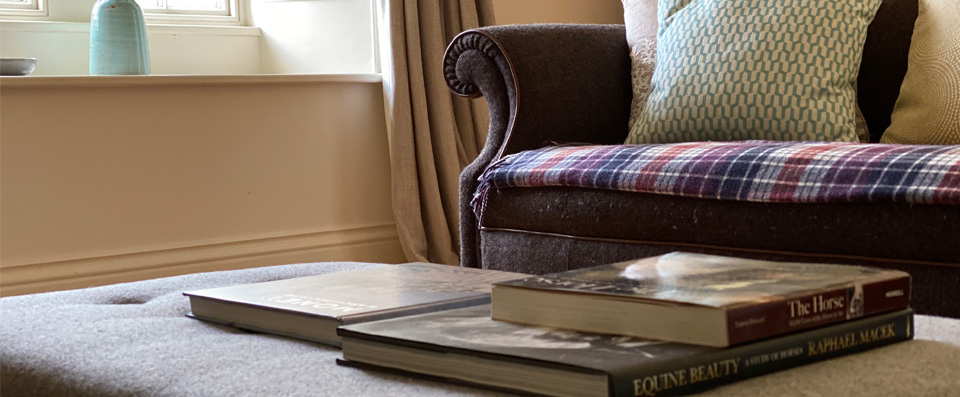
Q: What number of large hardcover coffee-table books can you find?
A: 3